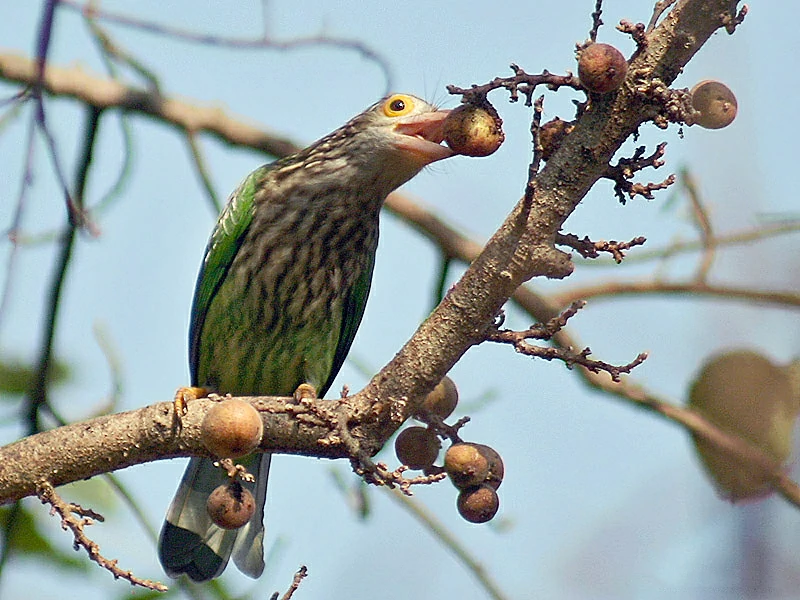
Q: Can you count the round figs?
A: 11